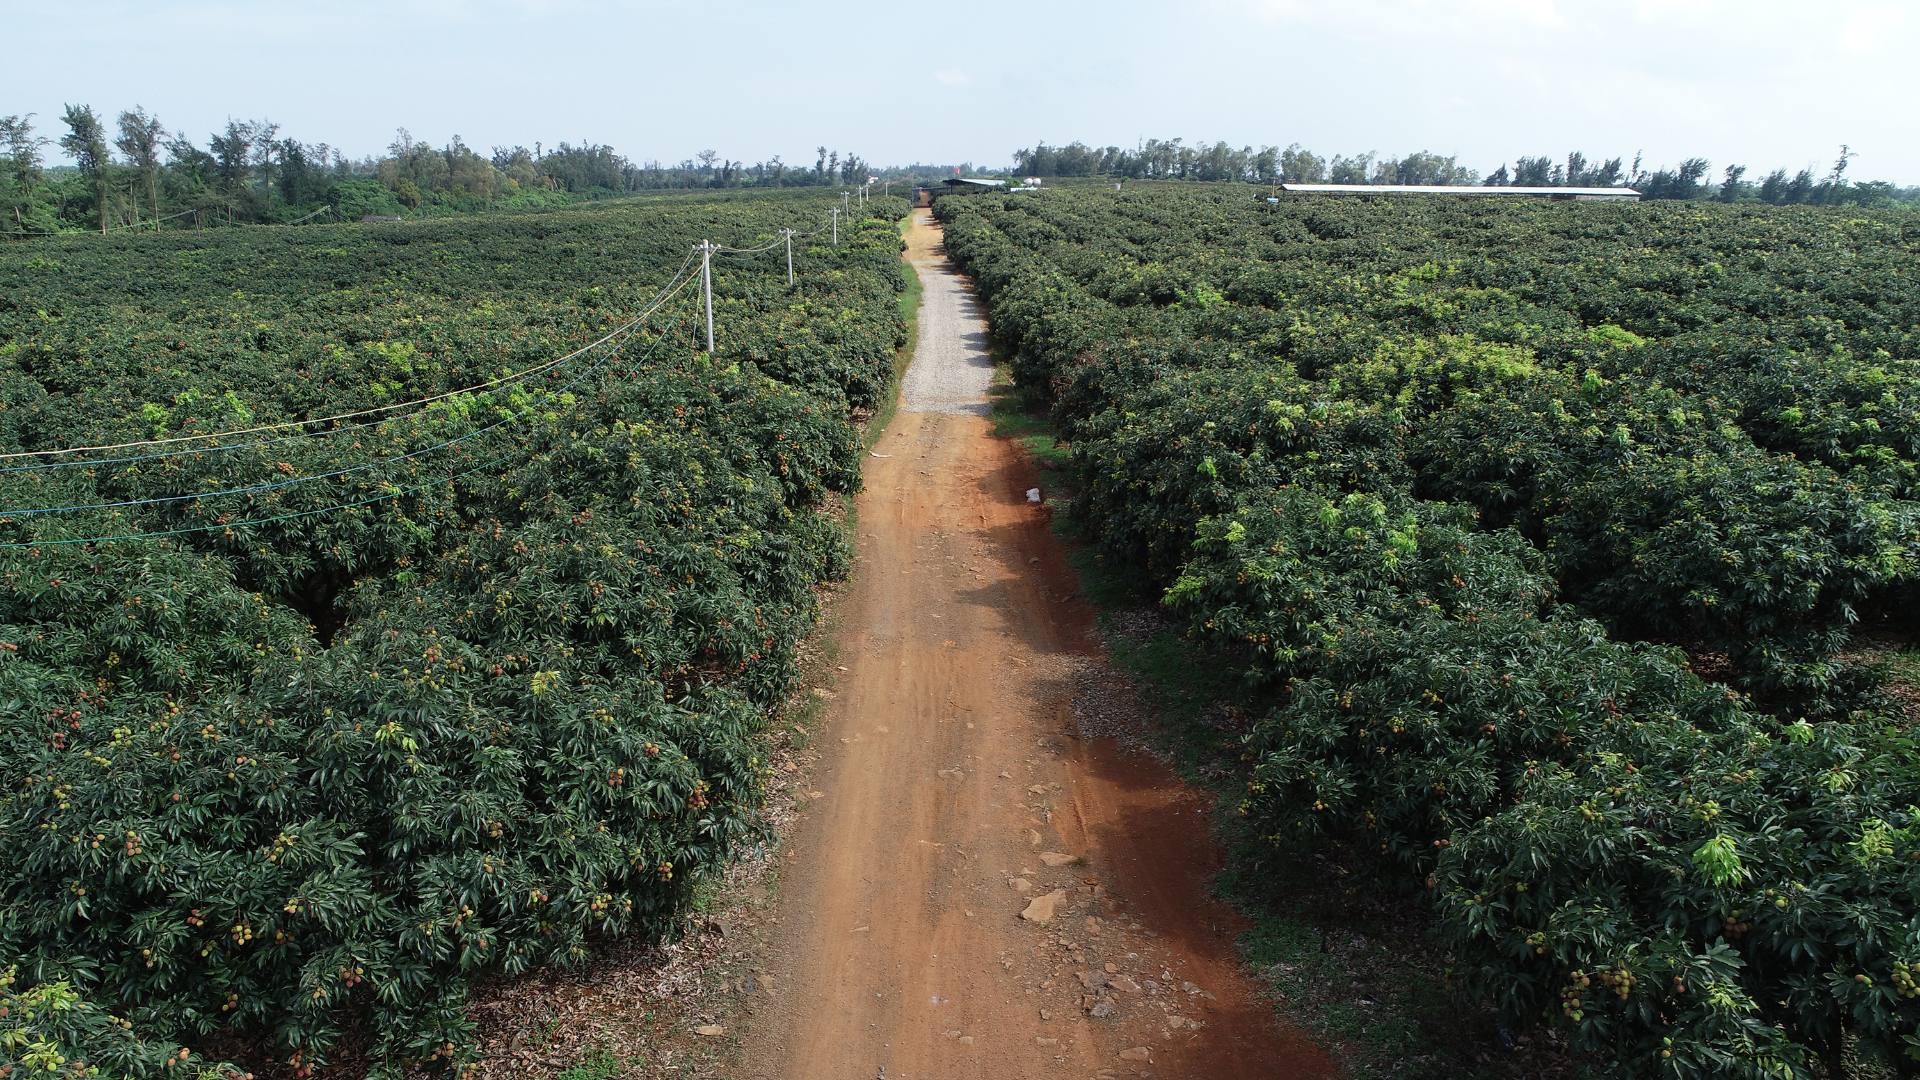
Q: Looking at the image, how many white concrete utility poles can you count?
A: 7